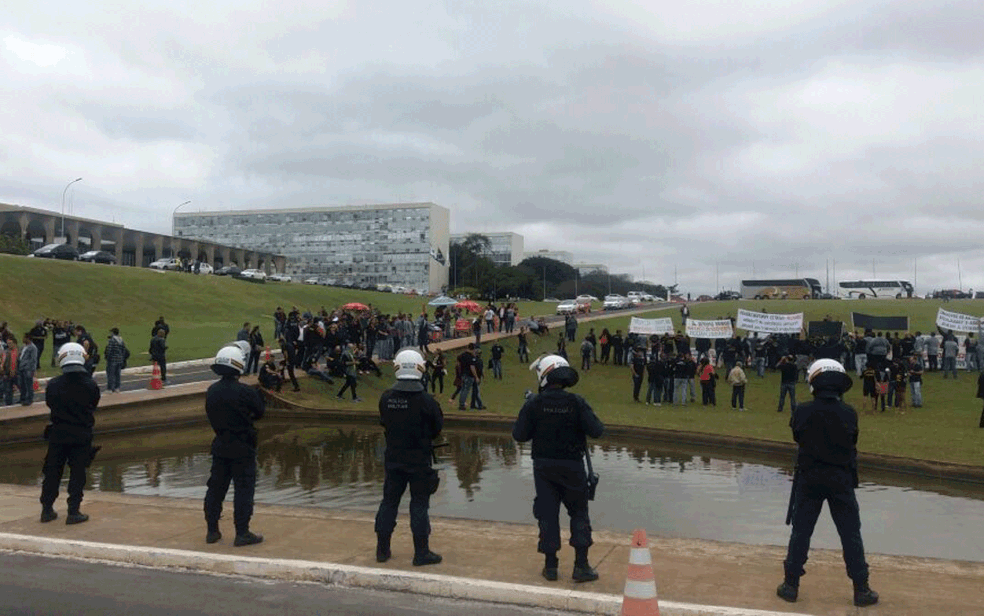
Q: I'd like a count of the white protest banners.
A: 4